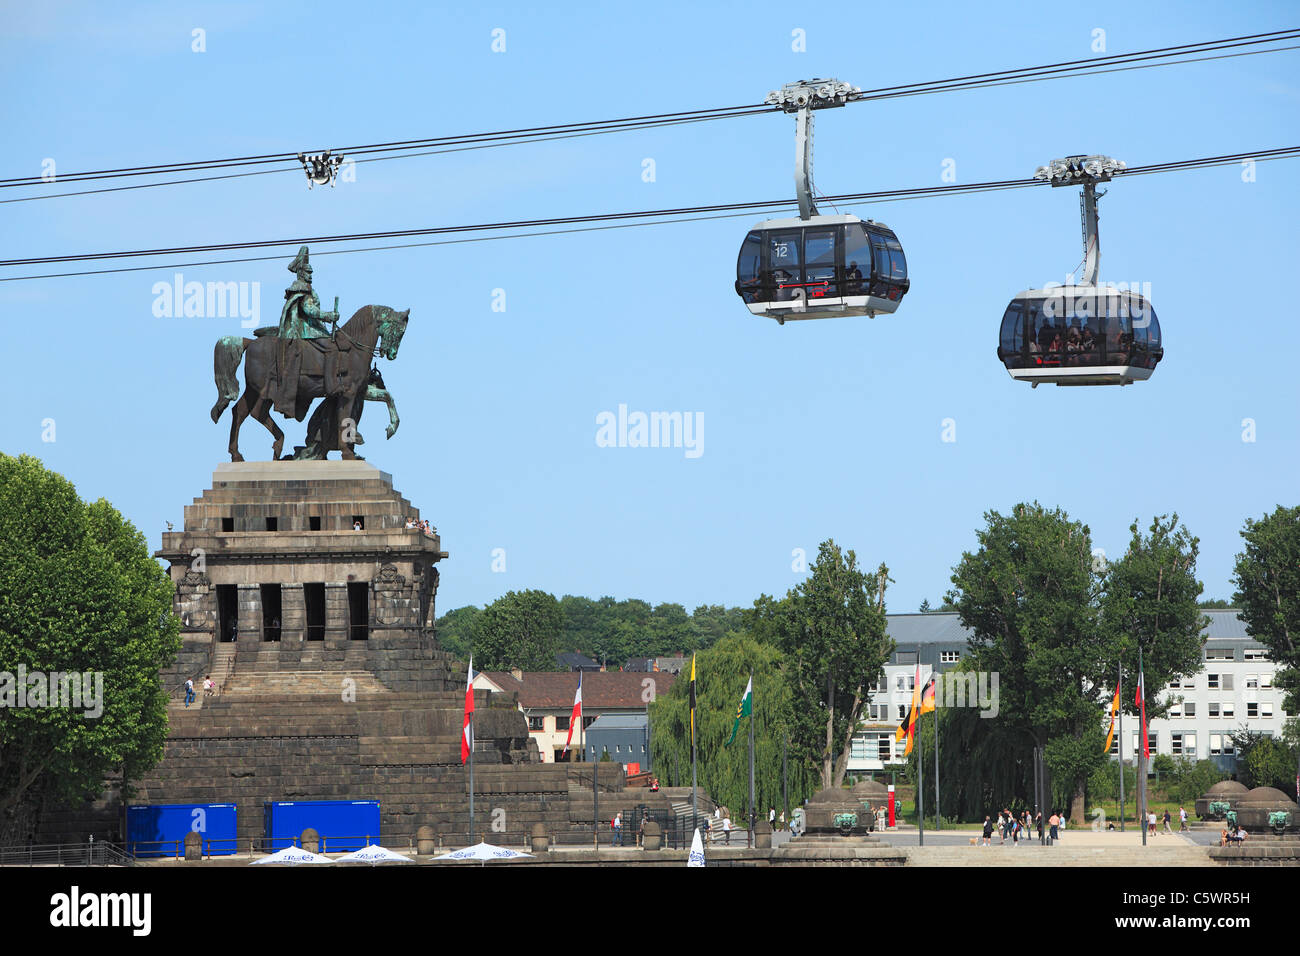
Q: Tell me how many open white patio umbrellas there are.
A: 3